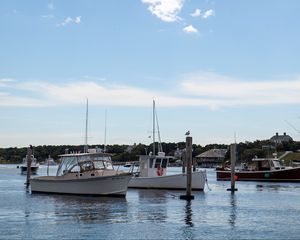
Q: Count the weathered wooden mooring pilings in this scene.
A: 3